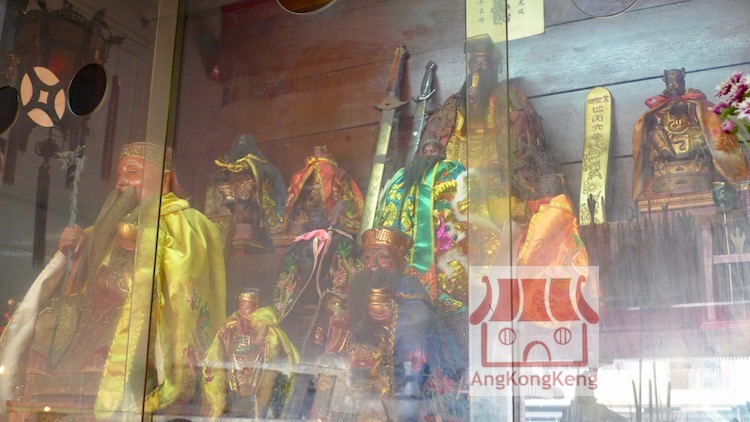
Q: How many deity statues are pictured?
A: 10